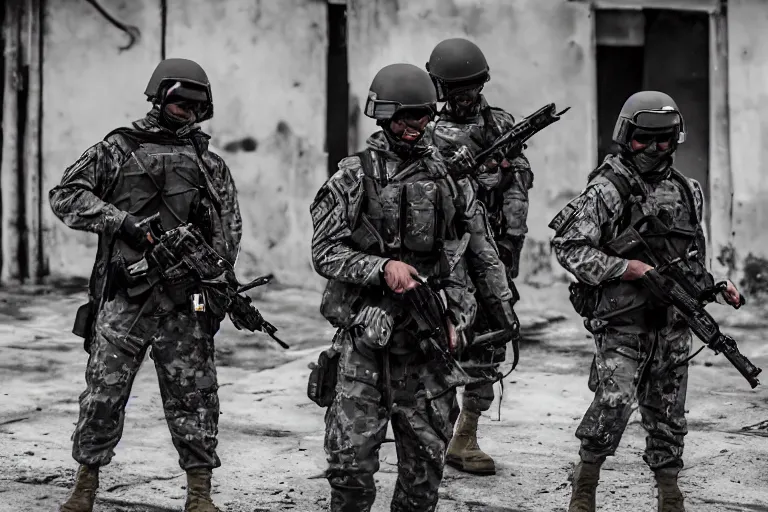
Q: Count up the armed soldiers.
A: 4